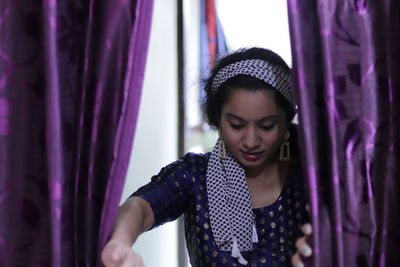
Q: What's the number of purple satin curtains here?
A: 2